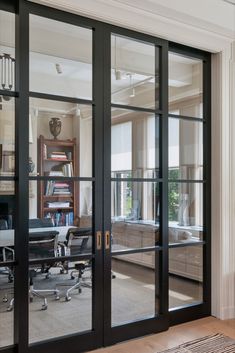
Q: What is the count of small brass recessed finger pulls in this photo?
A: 2